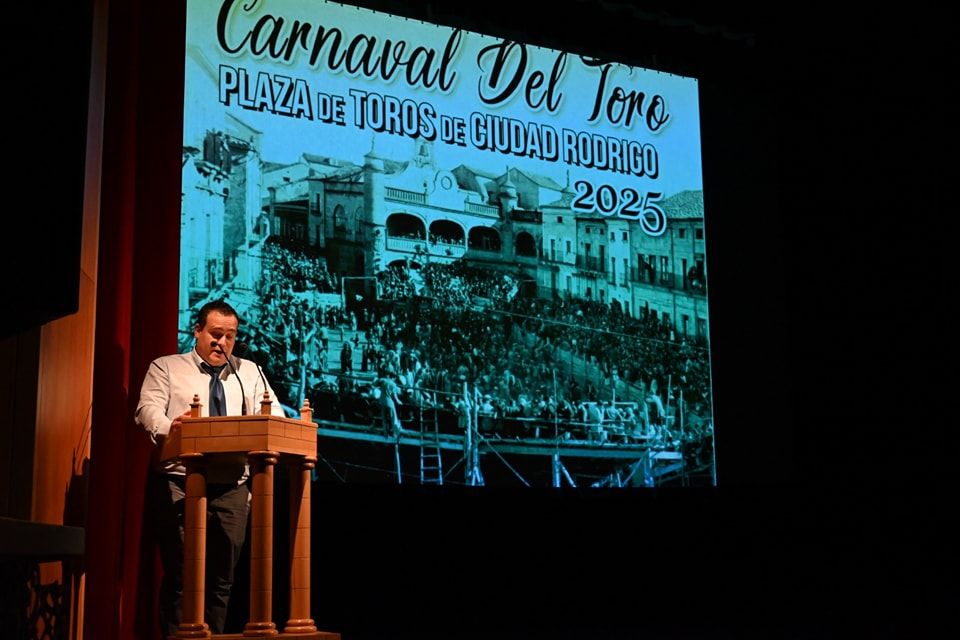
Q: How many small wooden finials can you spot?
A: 3